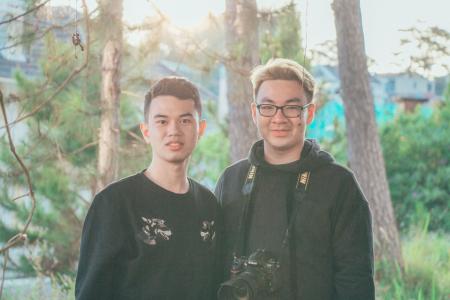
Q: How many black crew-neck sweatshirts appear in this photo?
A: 1